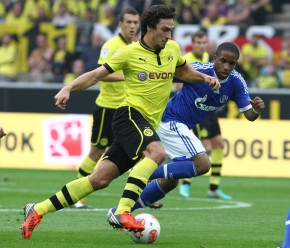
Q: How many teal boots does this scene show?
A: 2